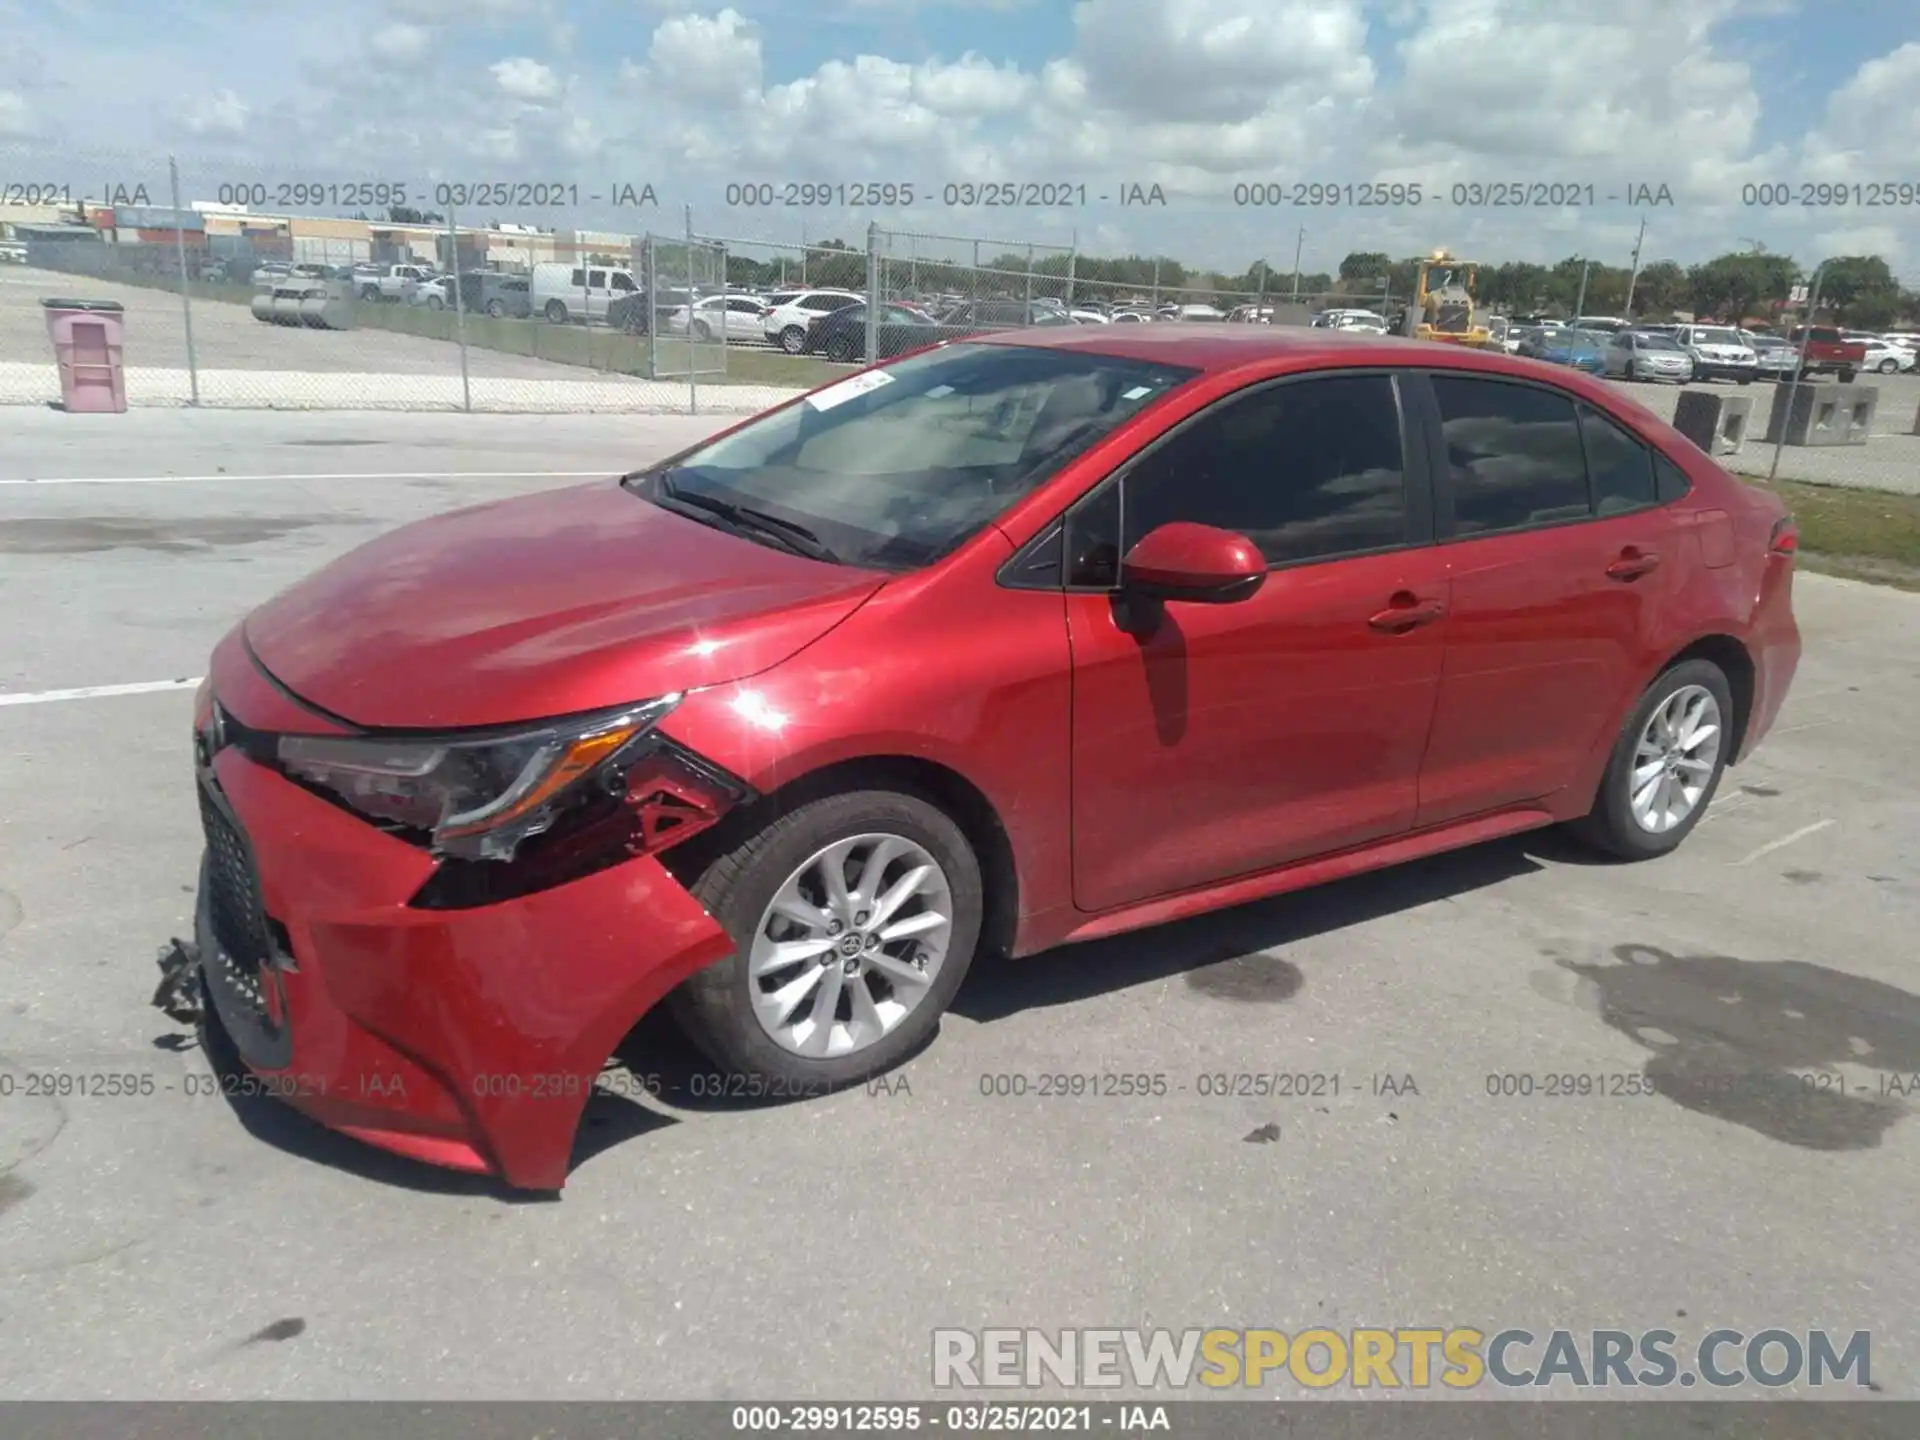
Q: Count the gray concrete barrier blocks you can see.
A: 2